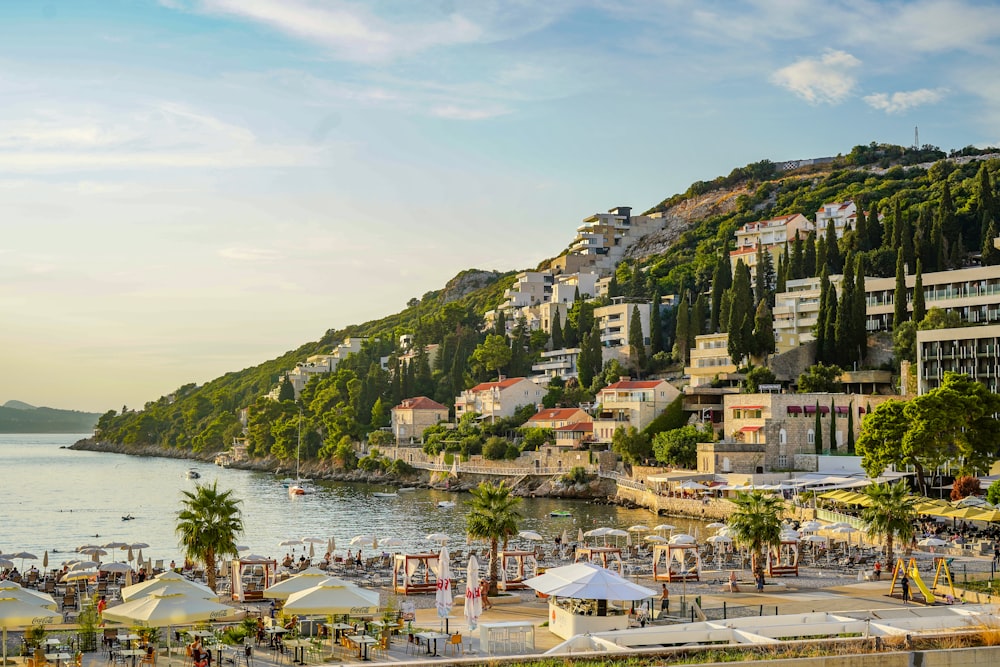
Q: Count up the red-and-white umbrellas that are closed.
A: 2